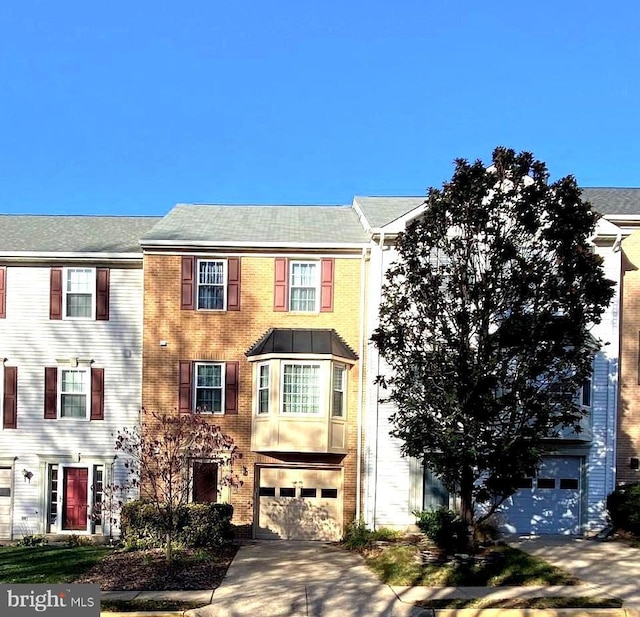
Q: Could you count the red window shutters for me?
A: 12